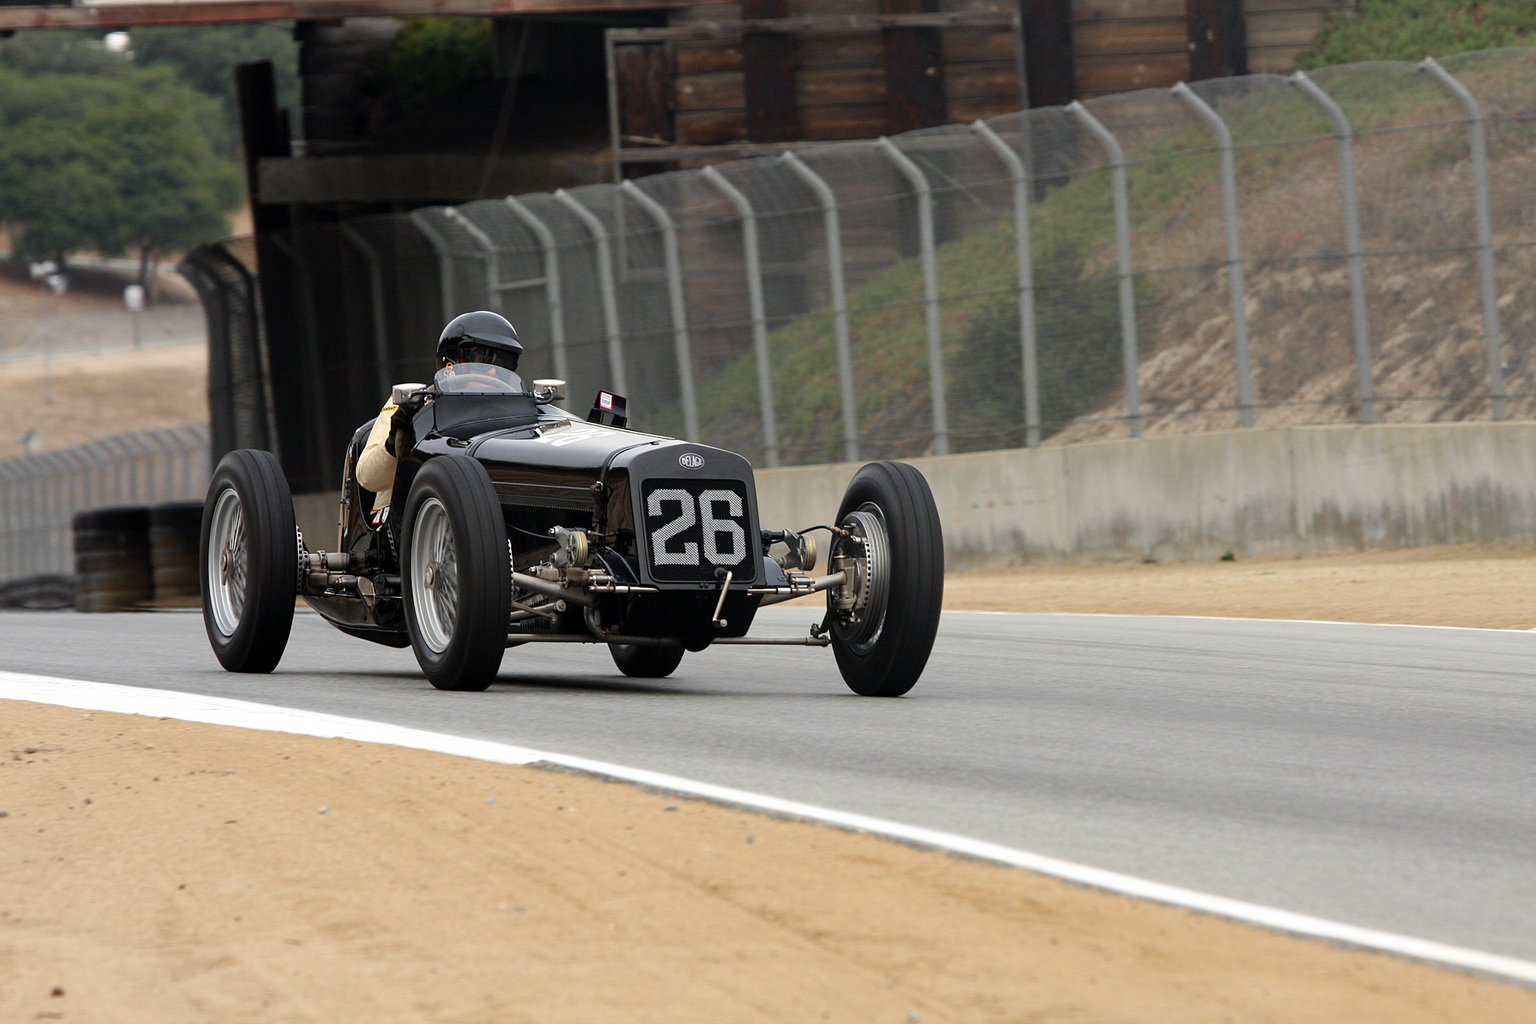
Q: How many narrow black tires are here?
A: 4